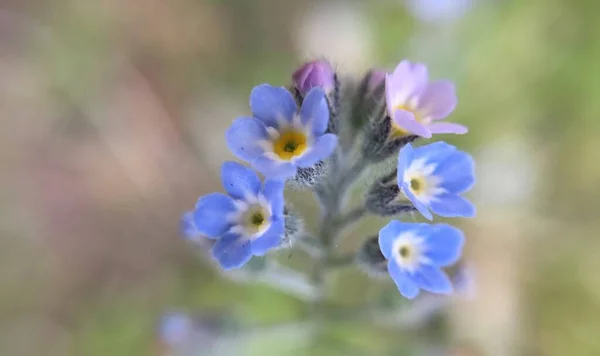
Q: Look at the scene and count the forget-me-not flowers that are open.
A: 5